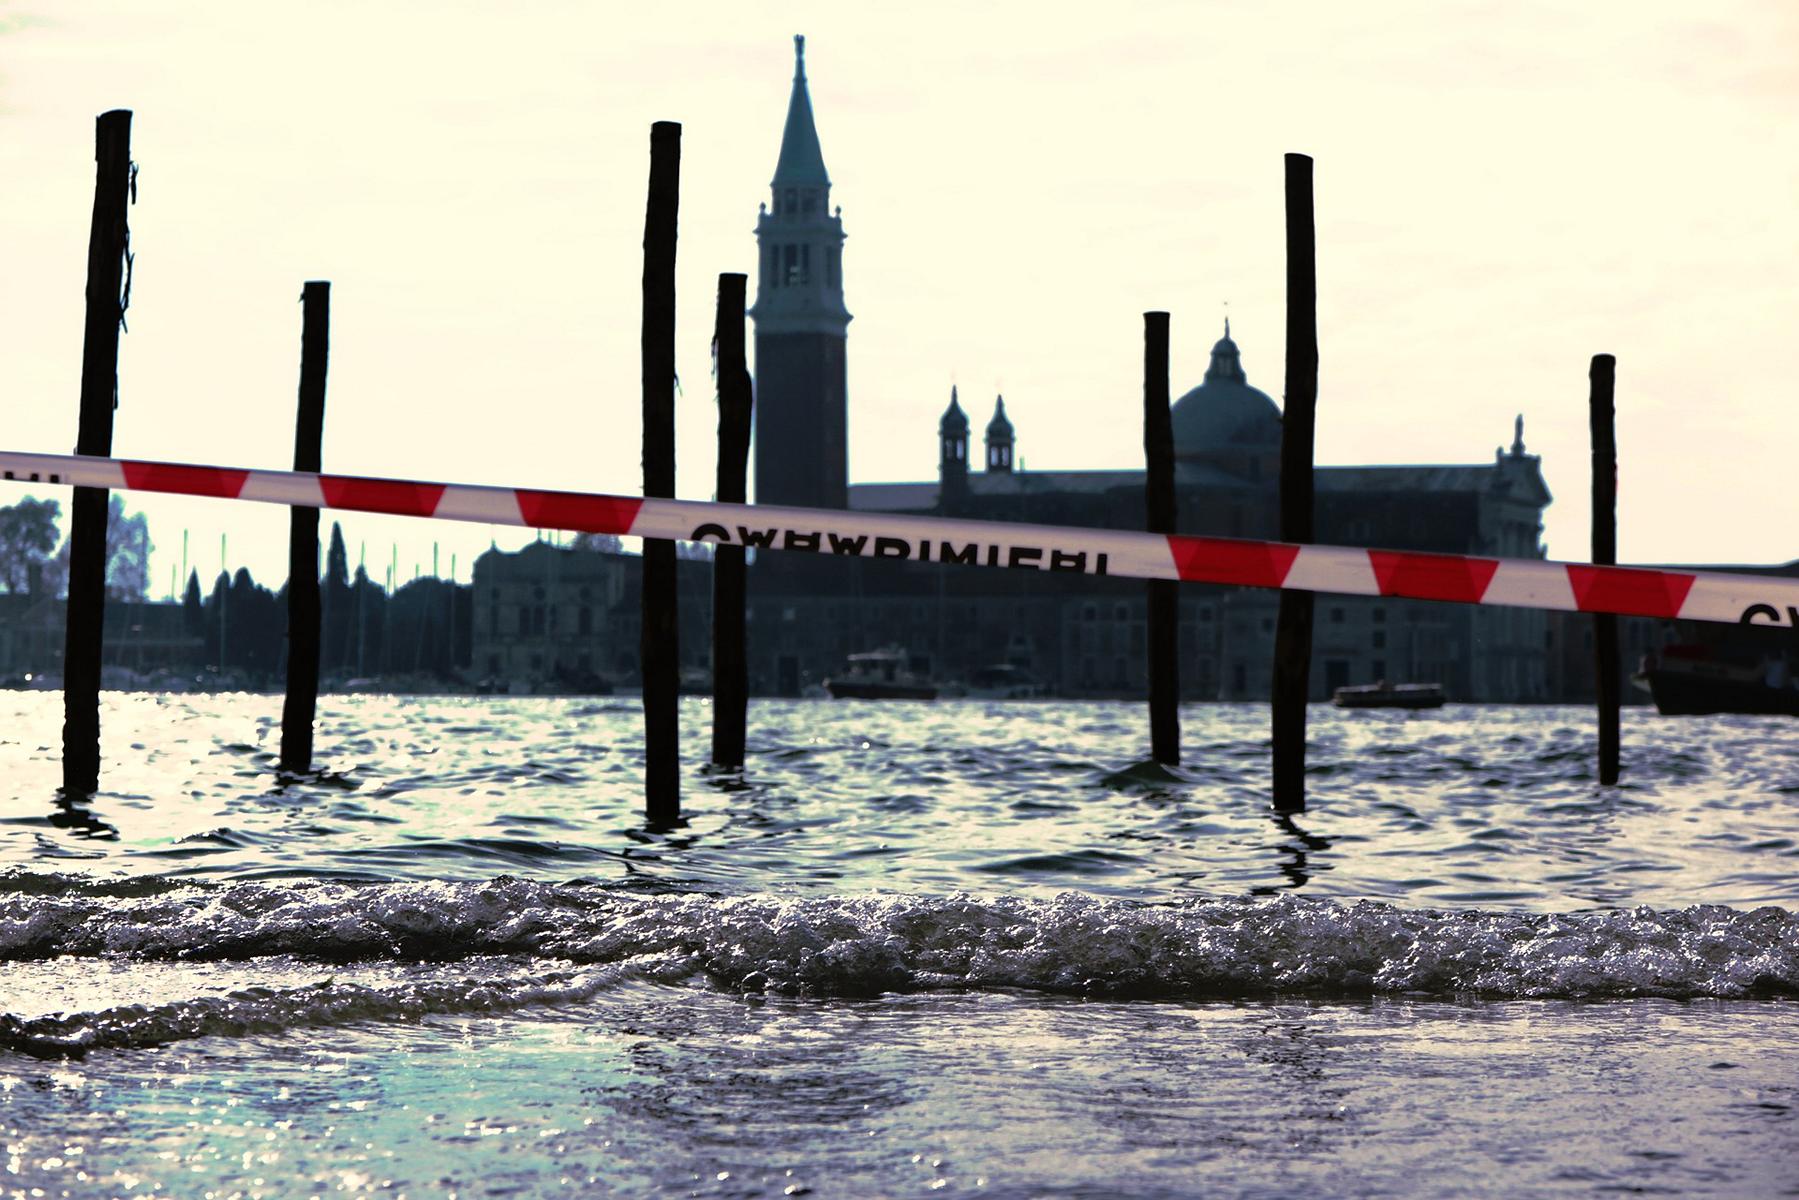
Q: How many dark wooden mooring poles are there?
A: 7